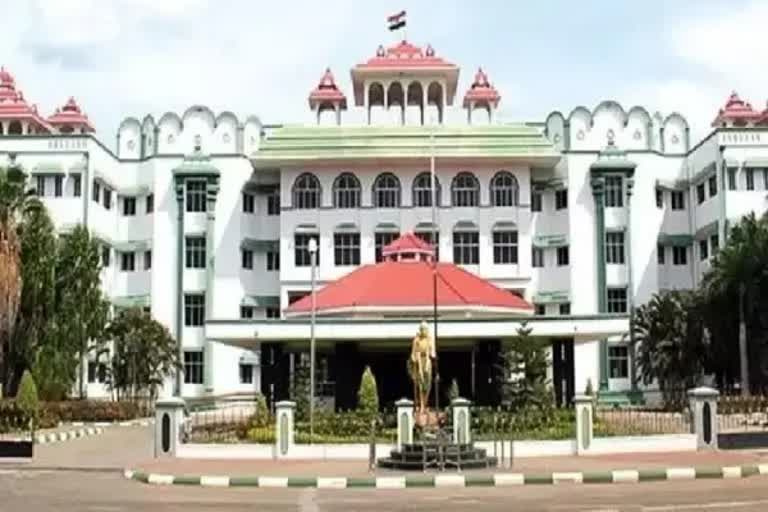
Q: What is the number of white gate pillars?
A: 6